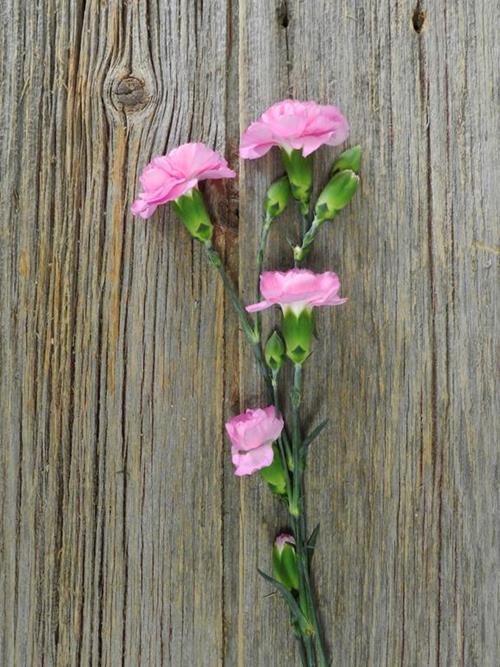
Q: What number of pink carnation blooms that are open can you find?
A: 4